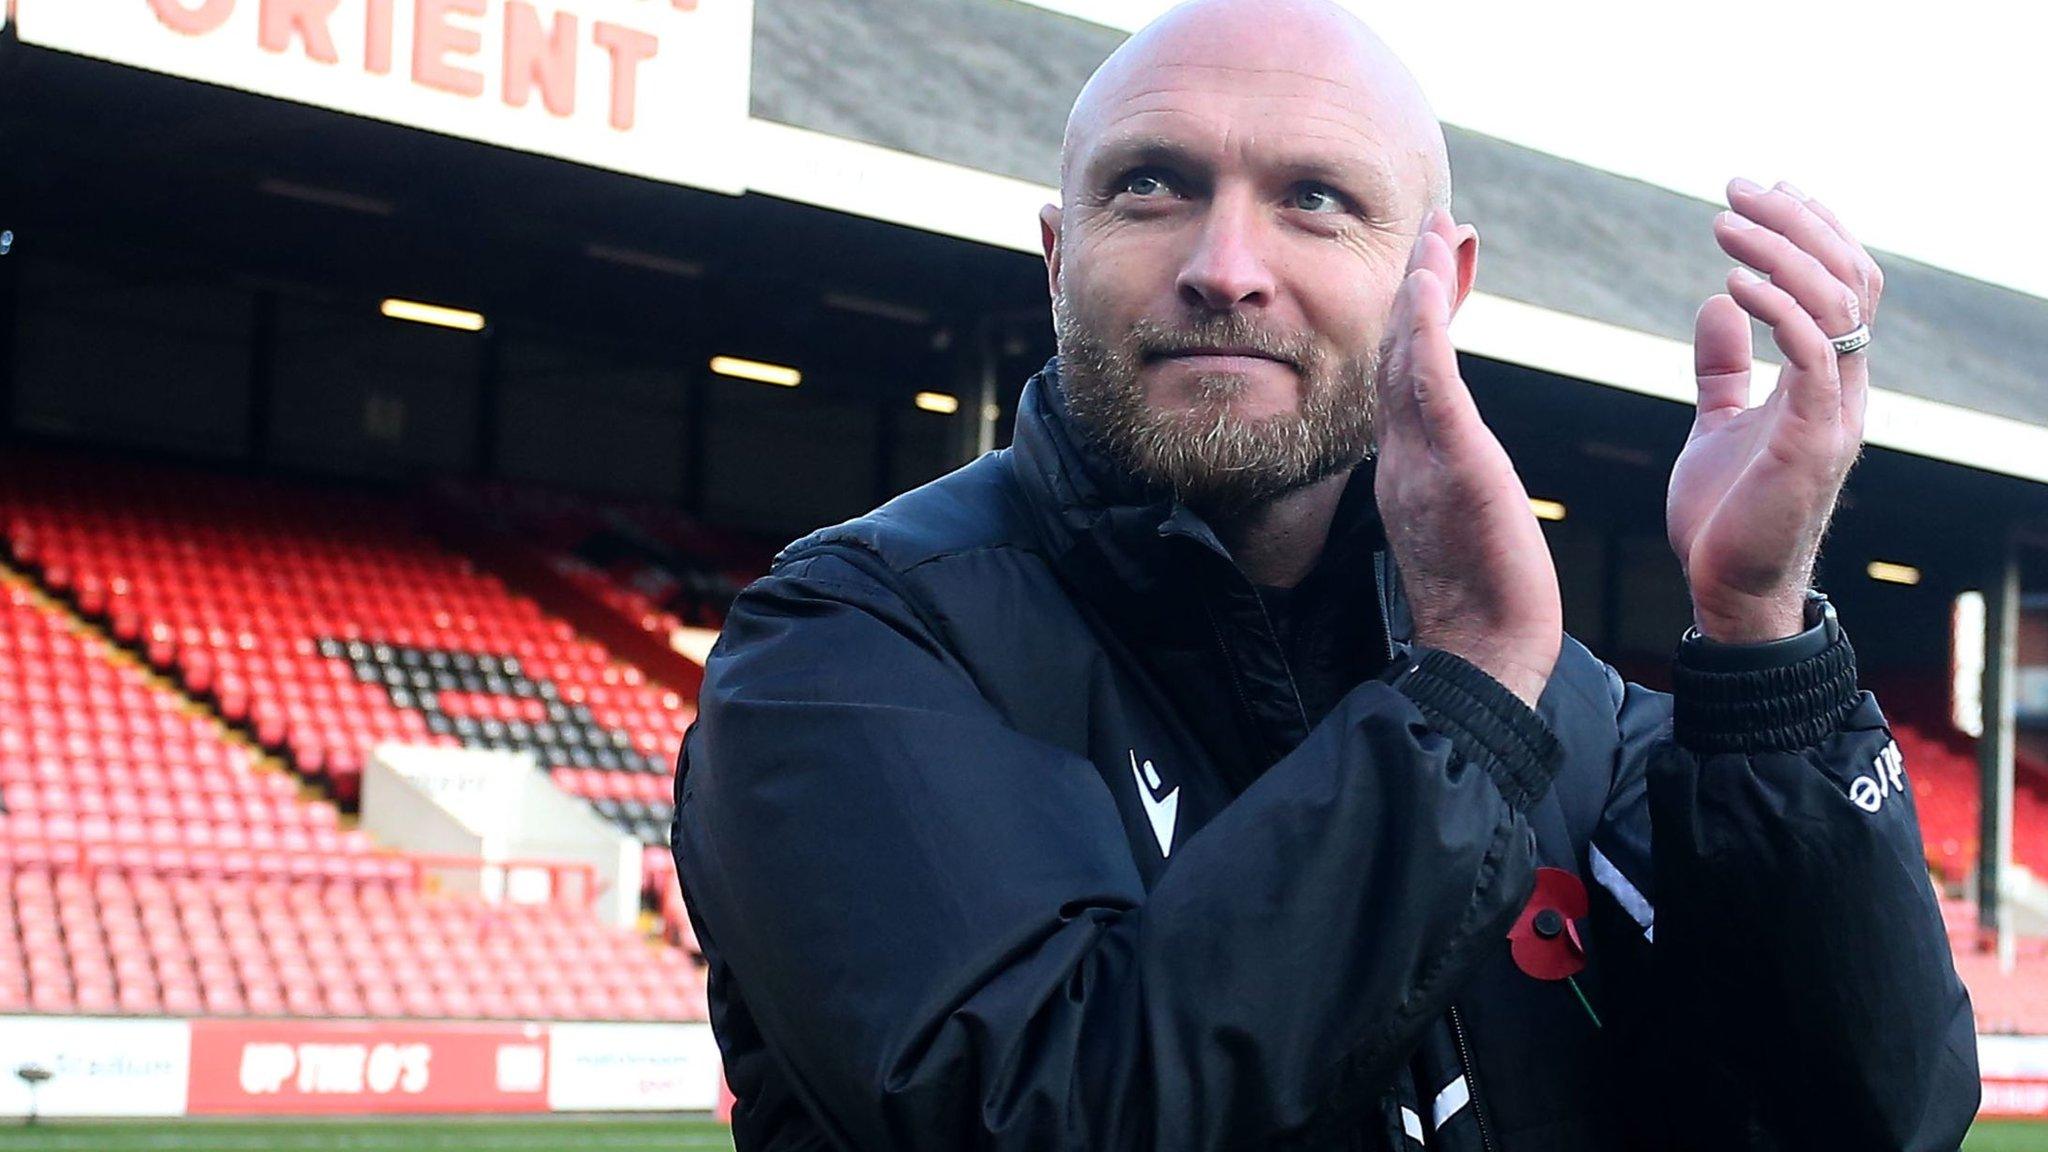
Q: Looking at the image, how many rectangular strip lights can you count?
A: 5